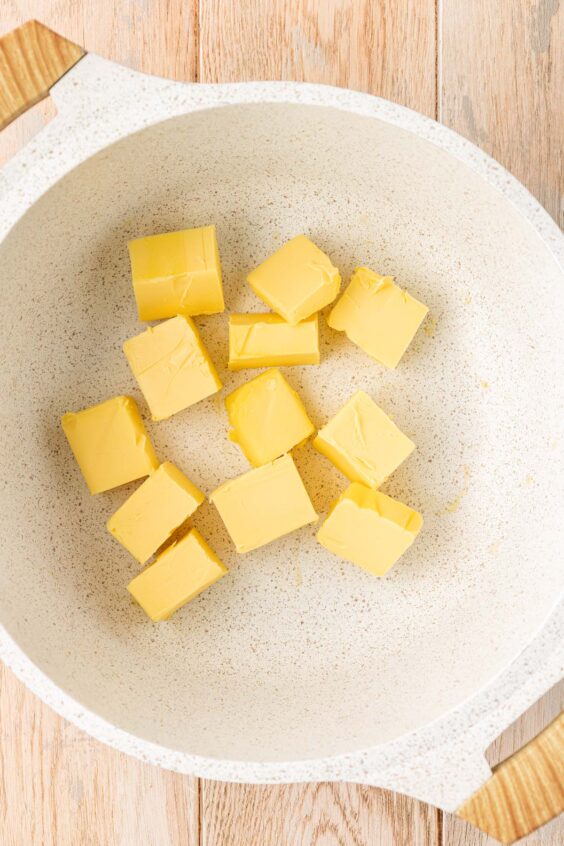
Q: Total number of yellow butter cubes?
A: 12